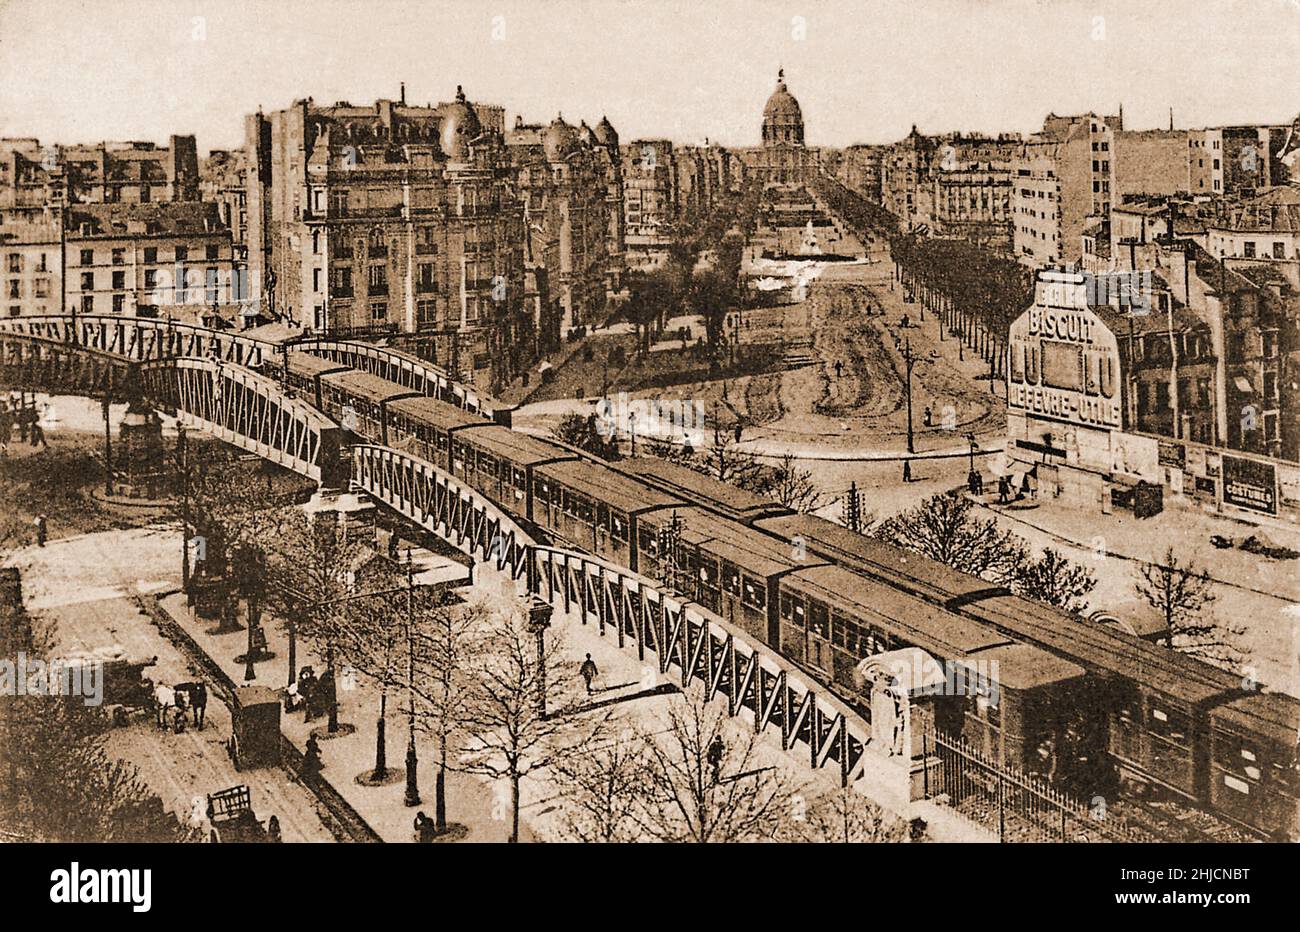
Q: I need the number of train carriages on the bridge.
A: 11